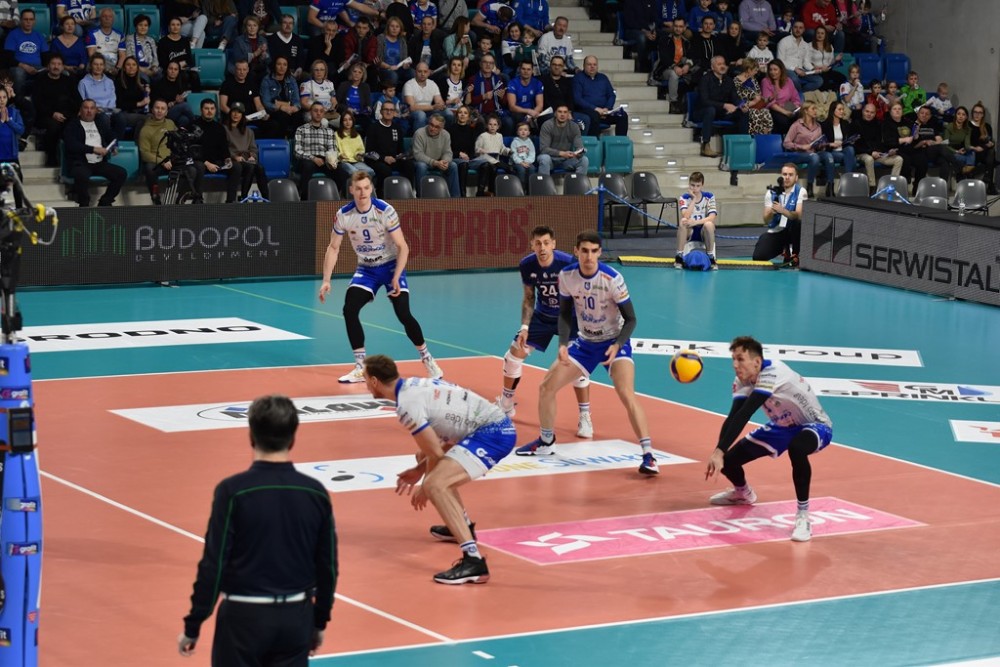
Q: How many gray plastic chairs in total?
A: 15